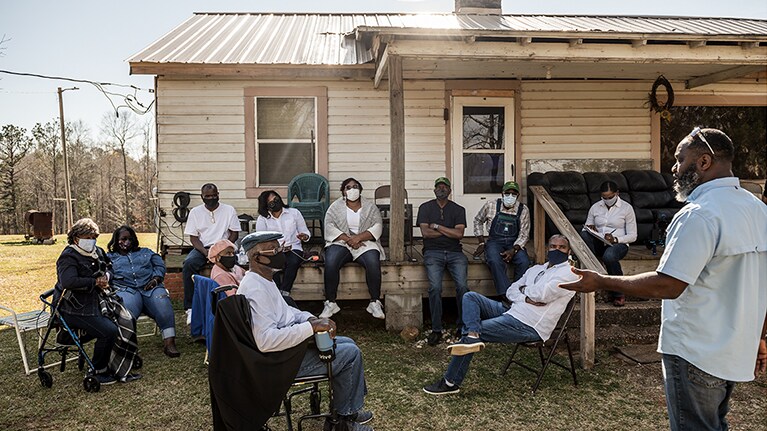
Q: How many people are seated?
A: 11